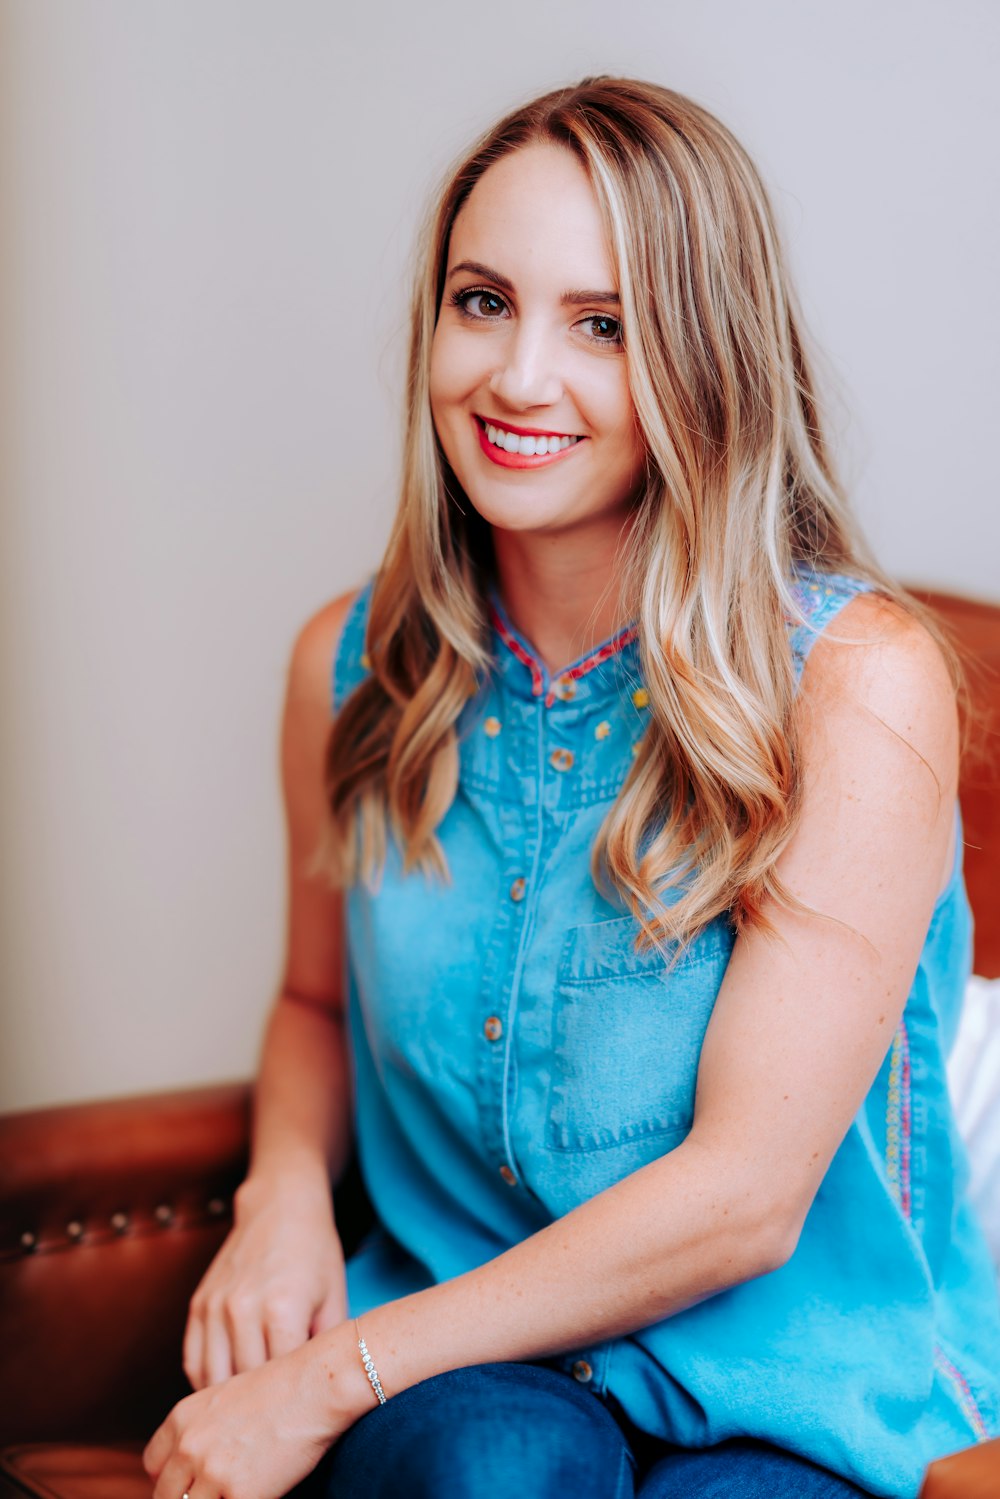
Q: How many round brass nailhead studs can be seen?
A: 5